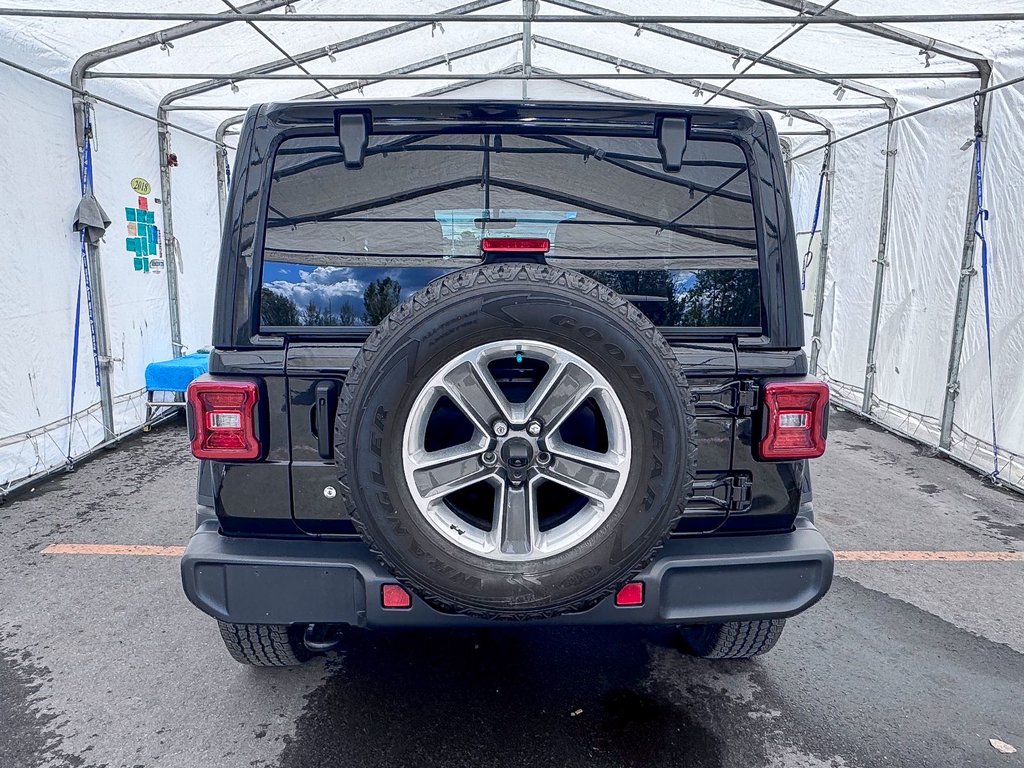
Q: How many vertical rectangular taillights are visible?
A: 2